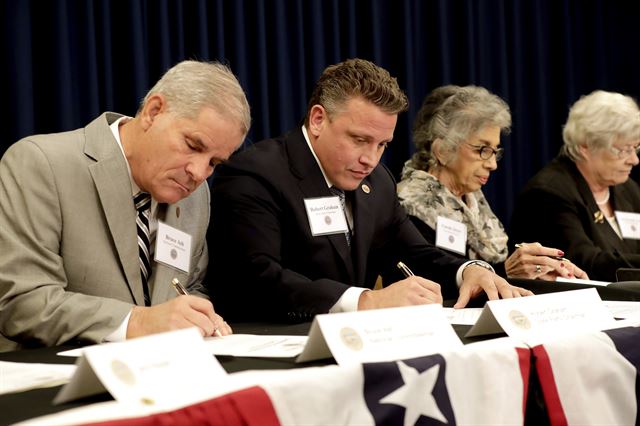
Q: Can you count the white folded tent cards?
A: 3